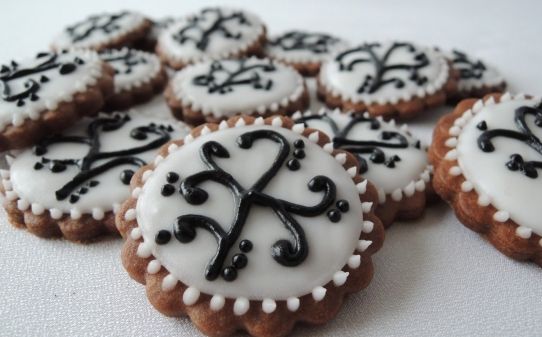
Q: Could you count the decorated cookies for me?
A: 13